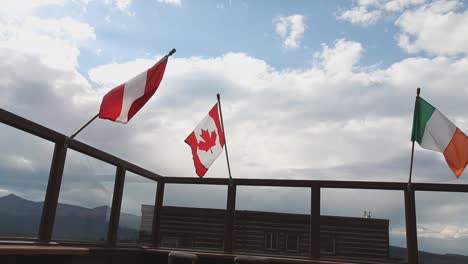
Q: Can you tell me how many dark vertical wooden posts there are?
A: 6